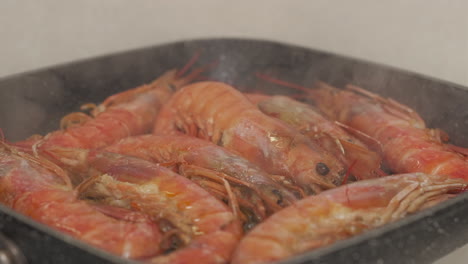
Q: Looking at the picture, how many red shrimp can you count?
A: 8